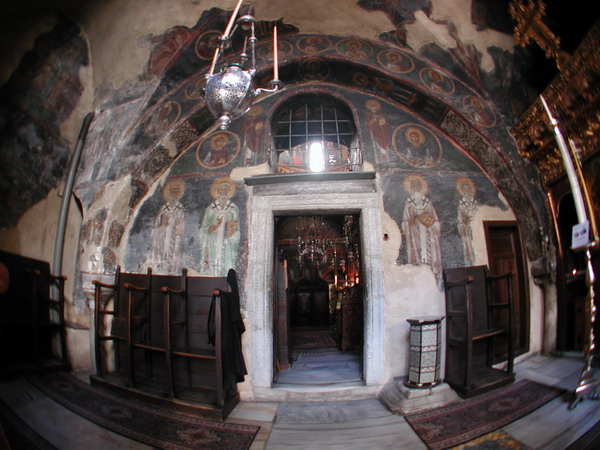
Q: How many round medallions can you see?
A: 12